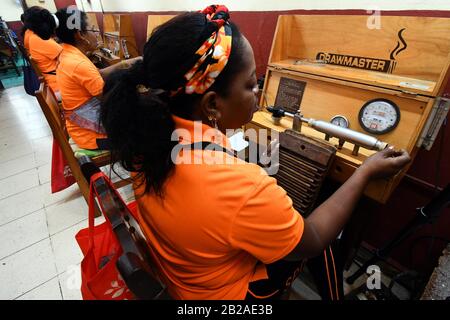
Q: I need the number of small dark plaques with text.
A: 1